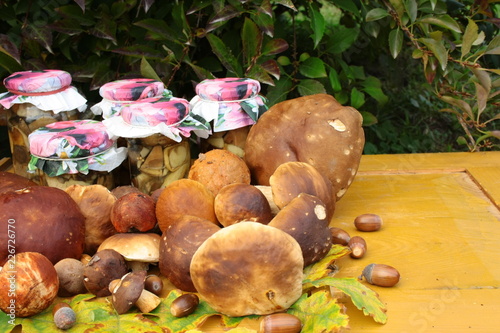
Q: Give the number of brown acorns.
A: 8